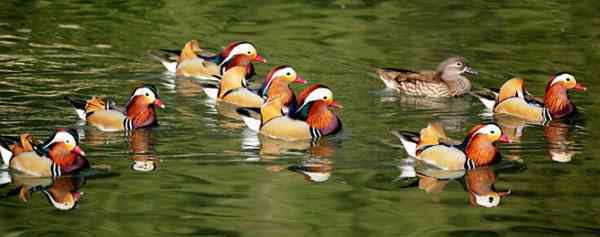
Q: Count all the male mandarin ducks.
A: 7